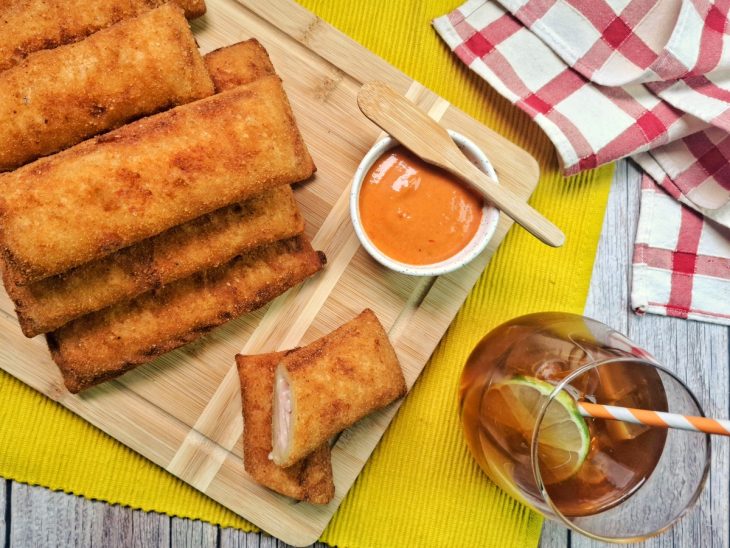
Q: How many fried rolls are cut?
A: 1